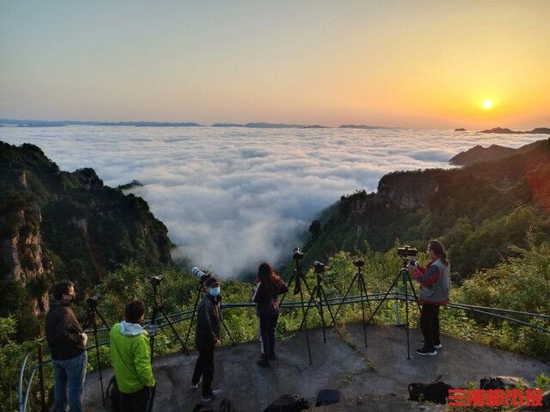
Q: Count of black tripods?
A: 7